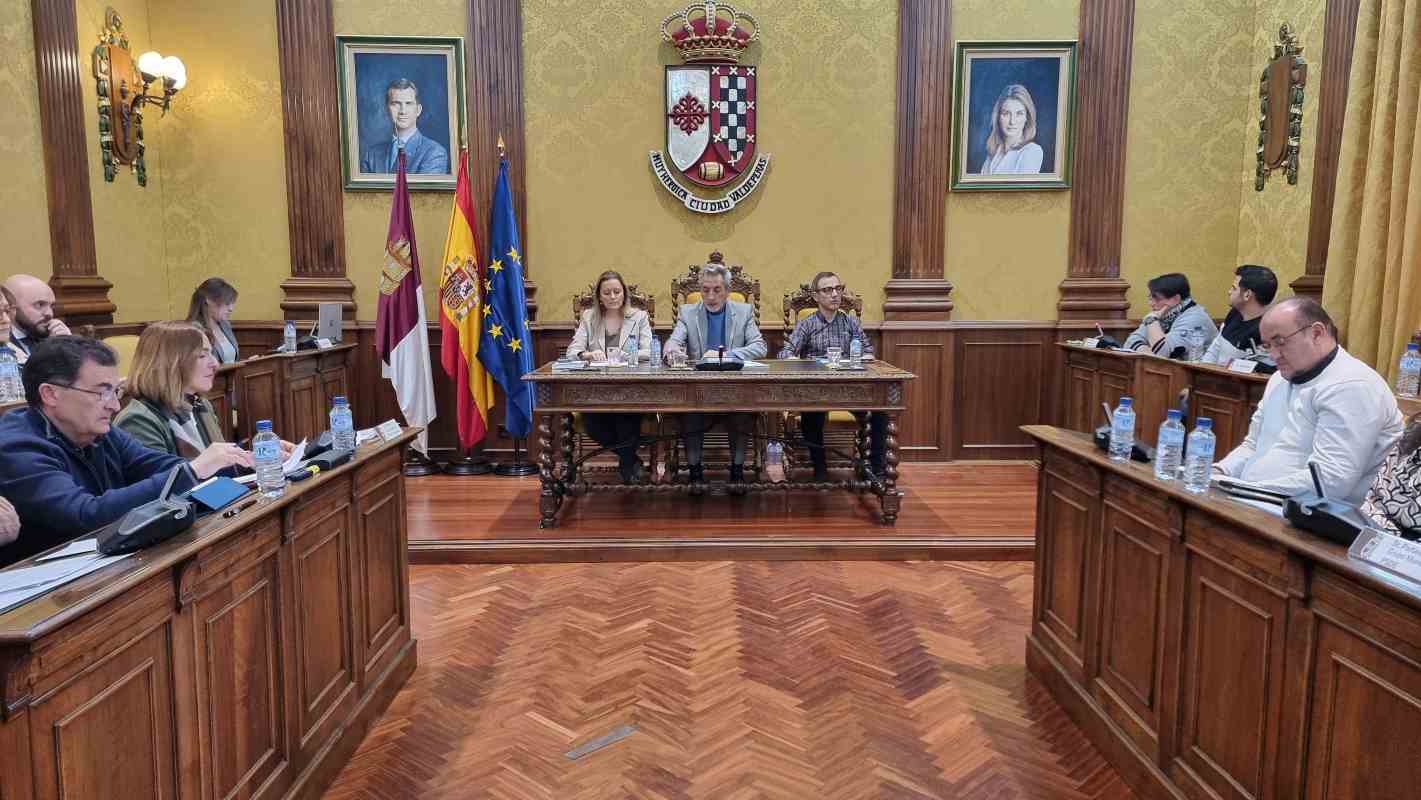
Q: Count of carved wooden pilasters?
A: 6